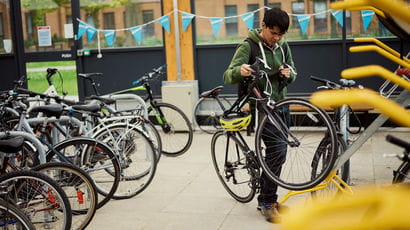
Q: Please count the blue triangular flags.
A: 11